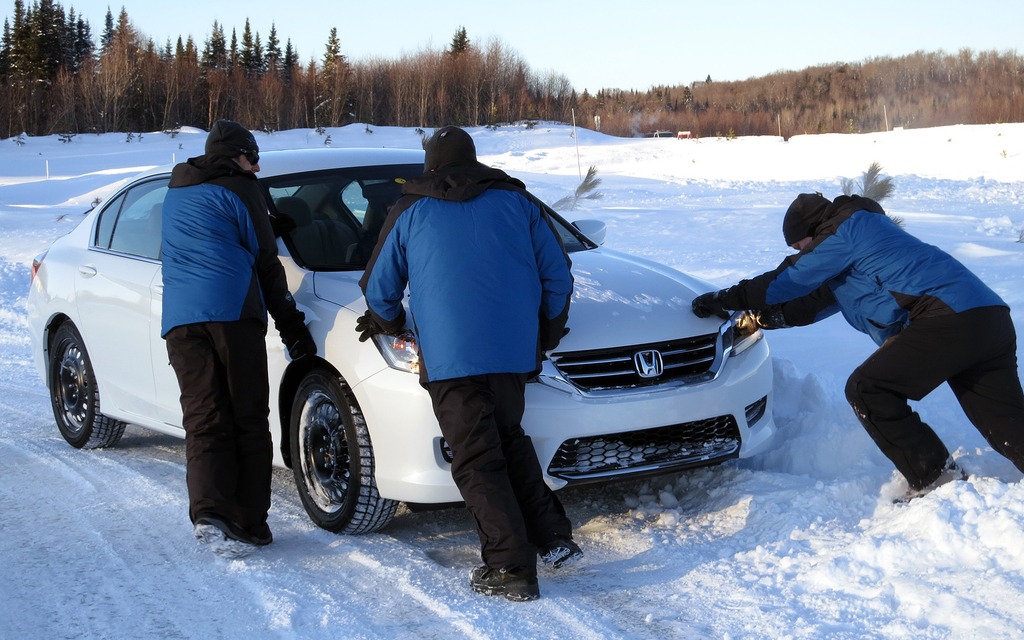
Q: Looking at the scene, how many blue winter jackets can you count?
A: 3